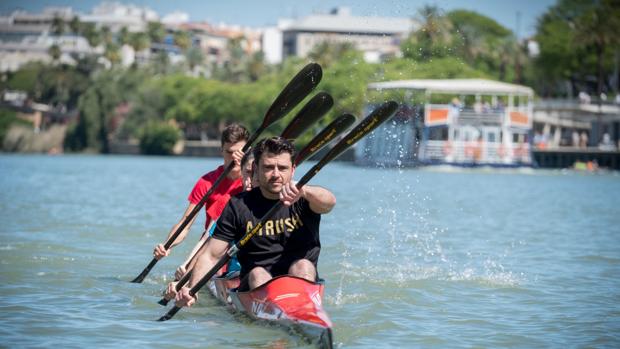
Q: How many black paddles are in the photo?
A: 4